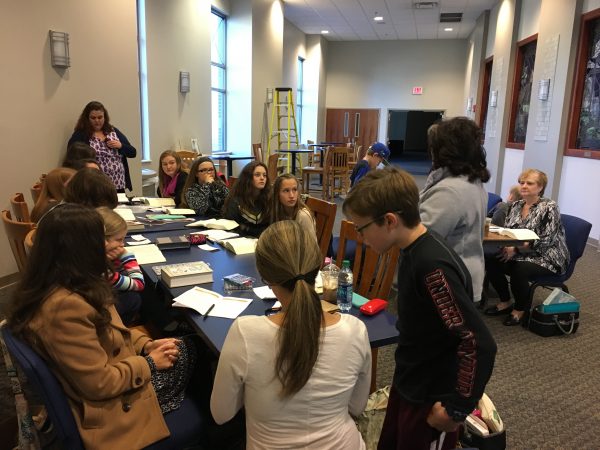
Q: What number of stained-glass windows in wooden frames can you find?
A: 3